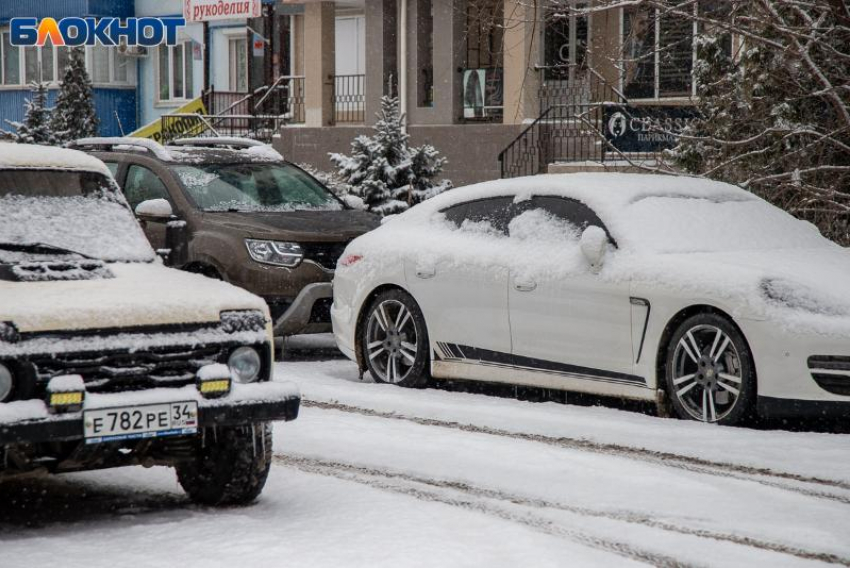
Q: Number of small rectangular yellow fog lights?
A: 2